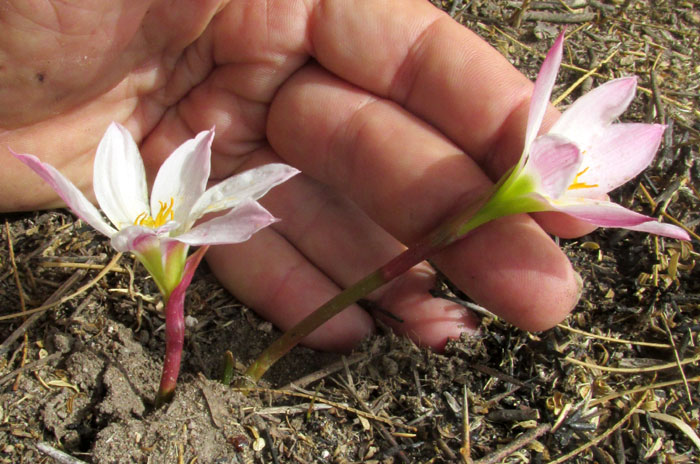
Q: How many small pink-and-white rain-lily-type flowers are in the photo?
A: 2